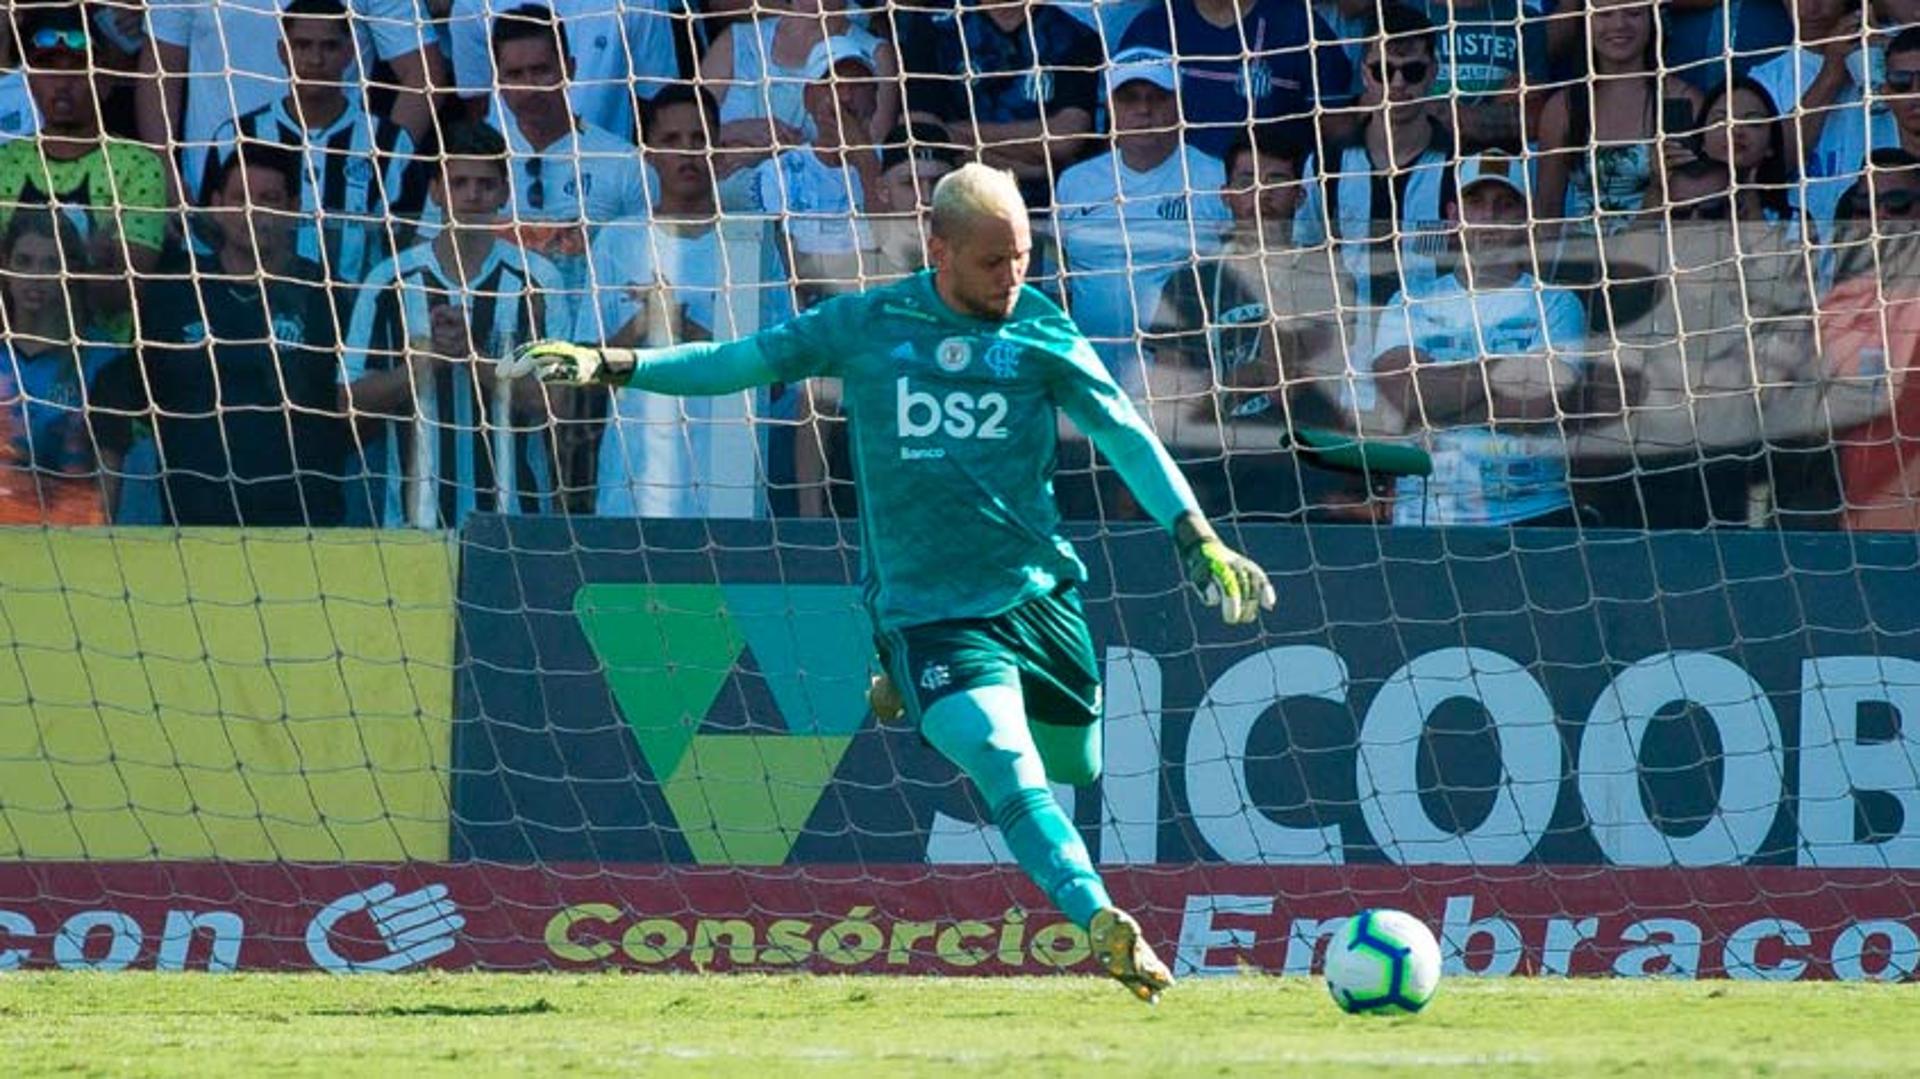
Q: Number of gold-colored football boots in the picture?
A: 2